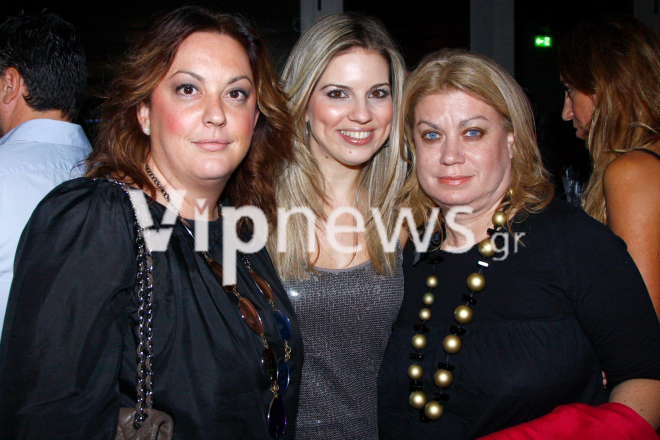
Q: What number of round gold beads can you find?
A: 13